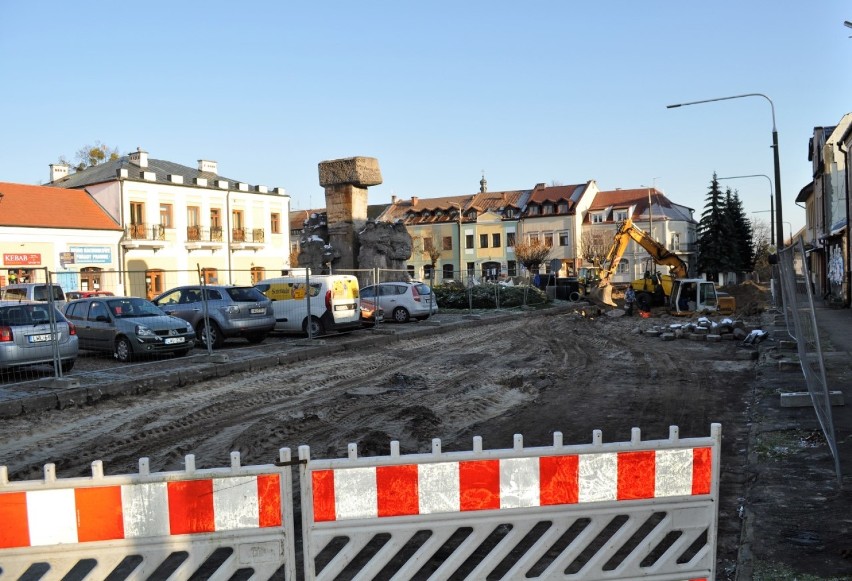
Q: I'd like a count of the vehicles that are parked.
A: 8